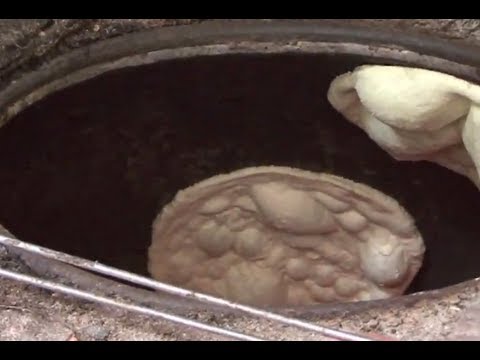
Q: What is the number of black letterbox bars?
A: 2